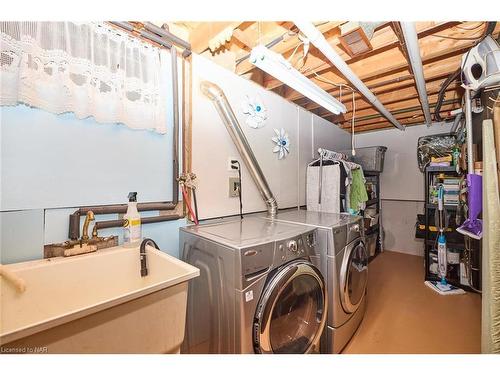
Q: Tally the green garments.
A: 1